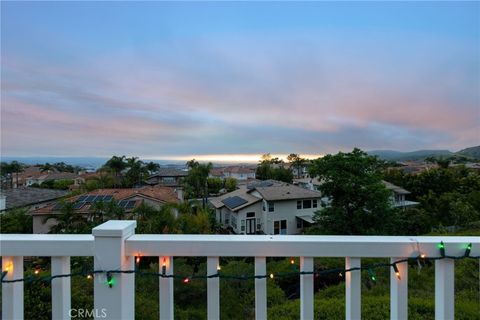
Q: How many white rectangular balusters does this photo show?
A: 9